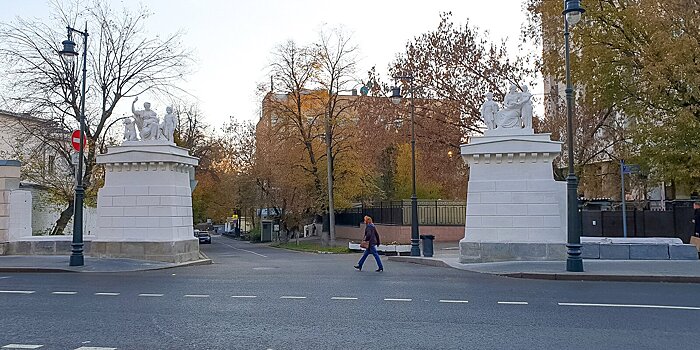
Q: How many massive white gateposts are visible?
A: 2